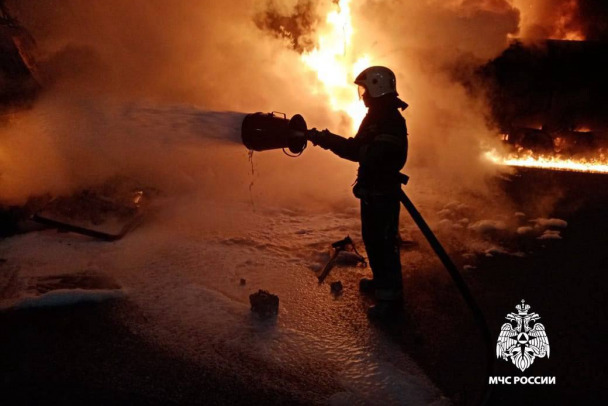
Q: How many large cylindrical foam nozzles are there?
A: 1